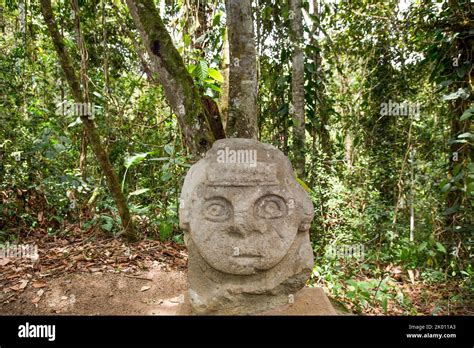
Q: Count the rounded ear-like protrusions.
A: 2